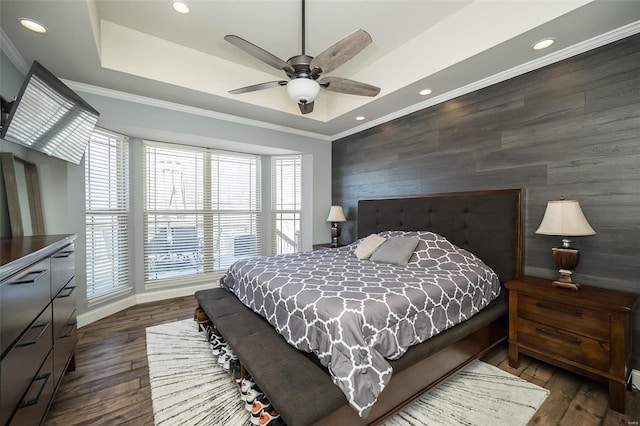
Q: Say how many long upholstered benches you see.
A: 1